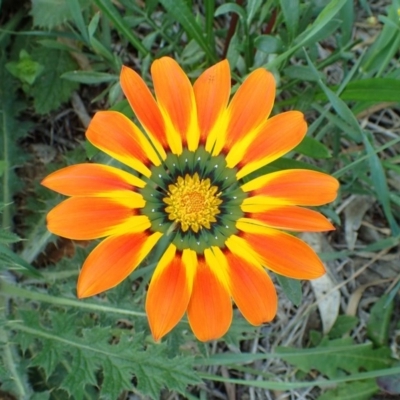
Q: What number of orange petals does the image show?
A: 15